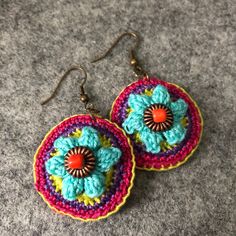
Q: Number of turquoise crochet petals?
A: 12